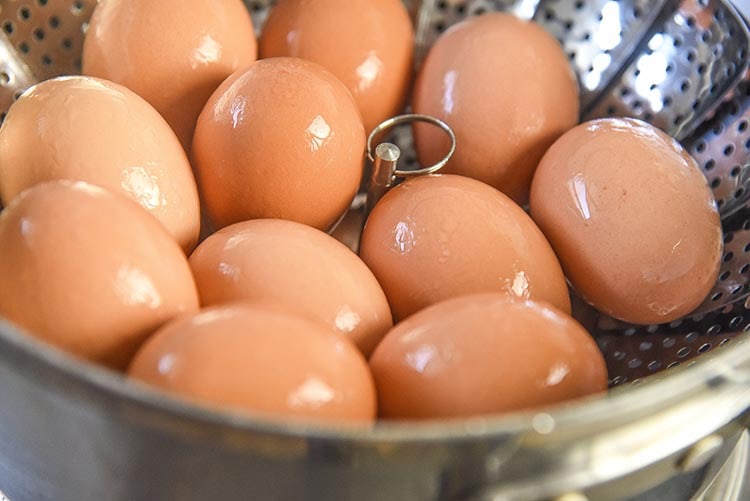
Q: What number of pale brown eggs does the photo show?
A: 11